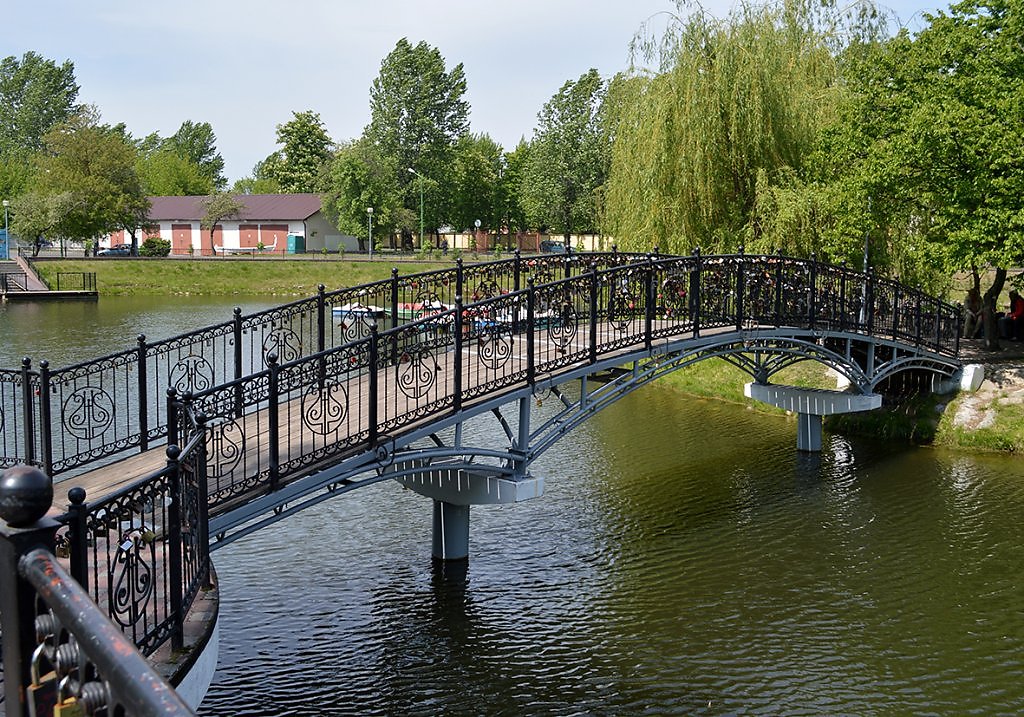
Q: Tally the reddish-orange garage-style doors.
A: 6